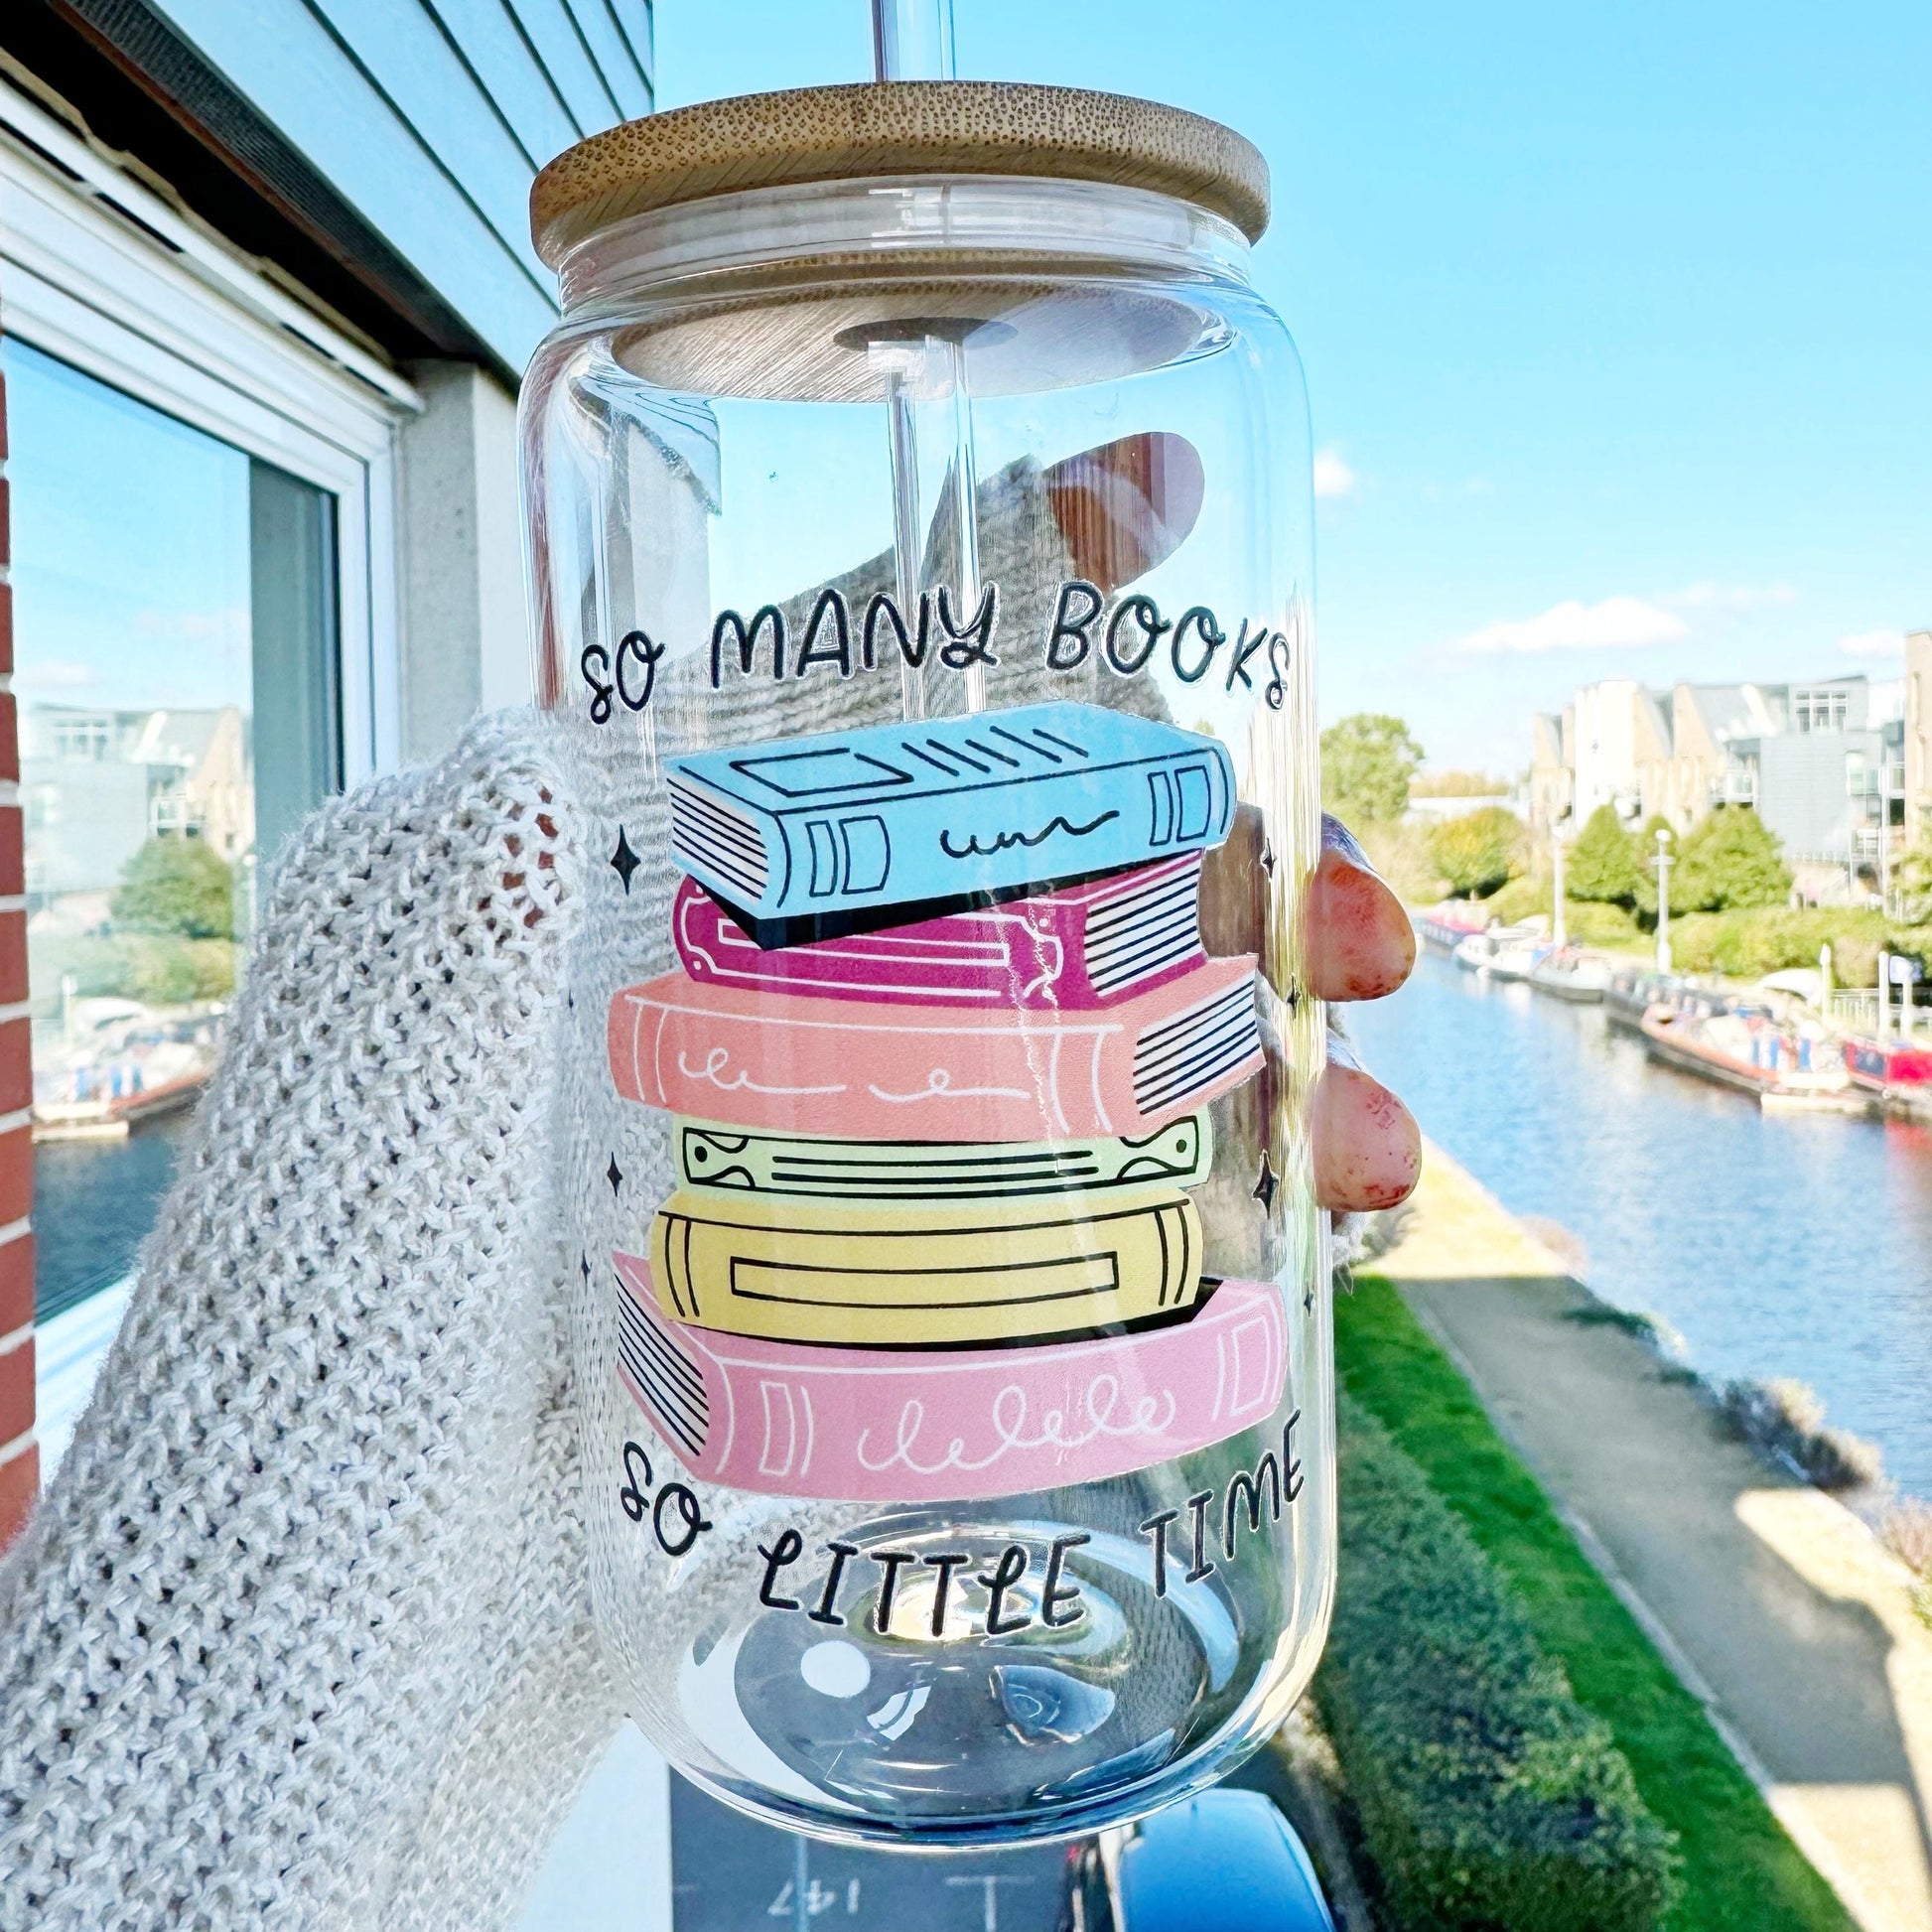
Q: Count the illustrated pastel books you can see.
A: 6